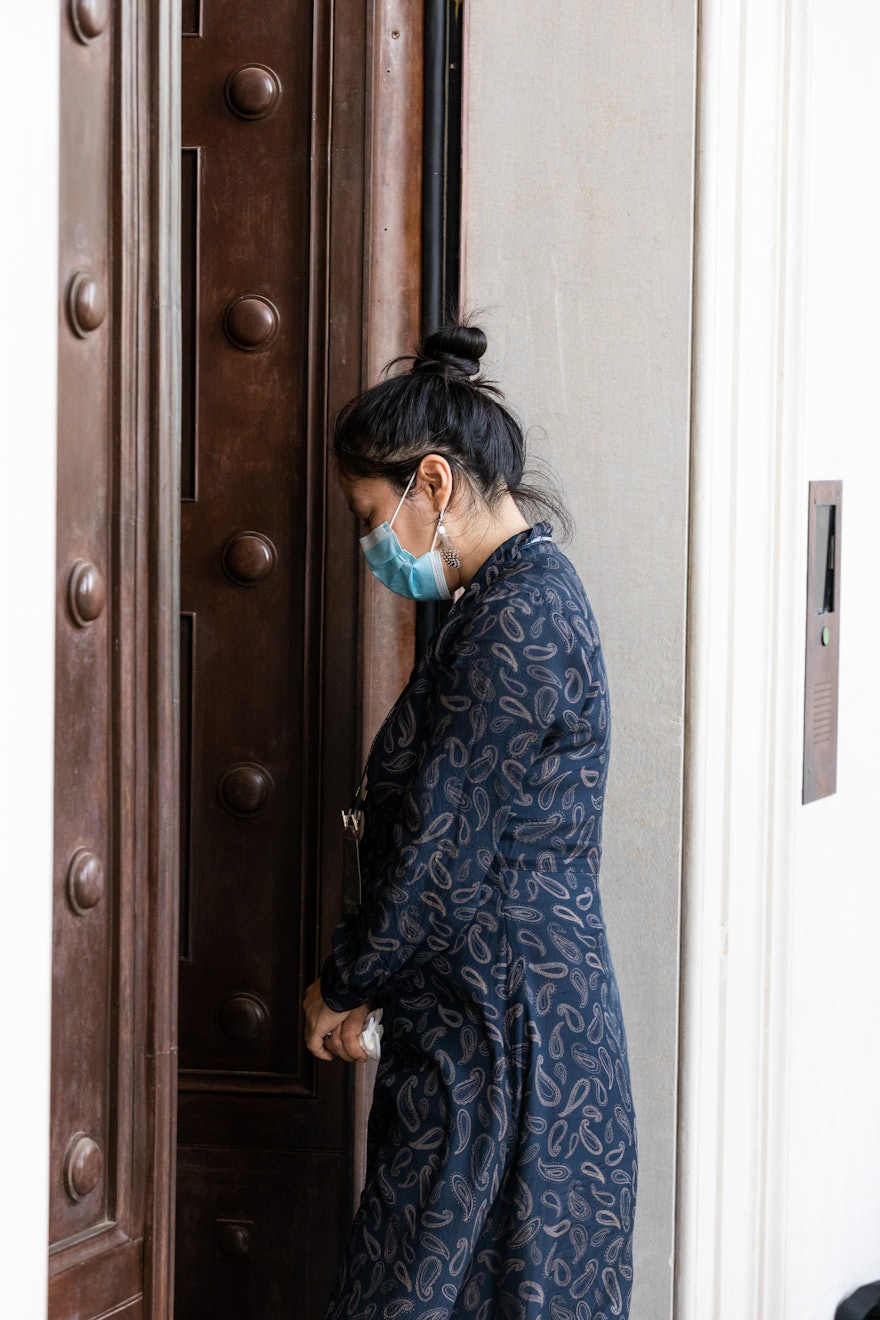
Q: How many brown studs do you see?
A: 11